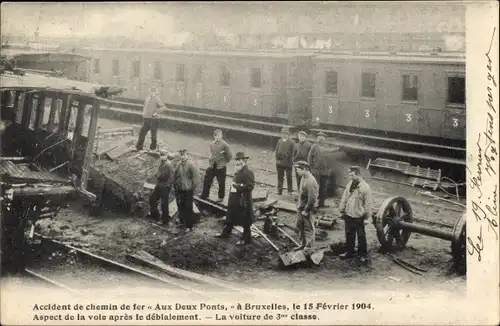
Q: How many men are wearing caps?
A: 9